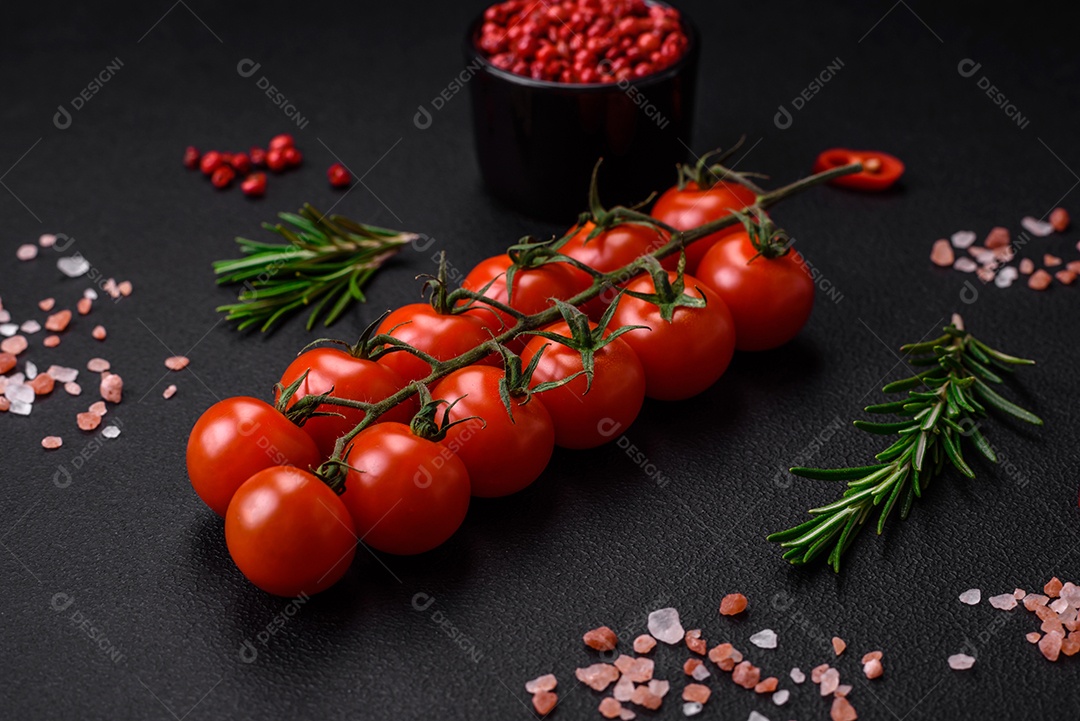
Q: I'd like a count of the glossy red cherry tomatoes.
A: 12